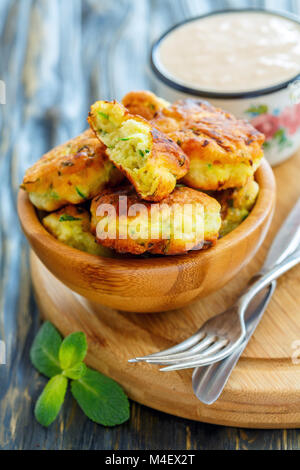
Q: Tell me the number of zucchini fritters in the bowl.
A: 7